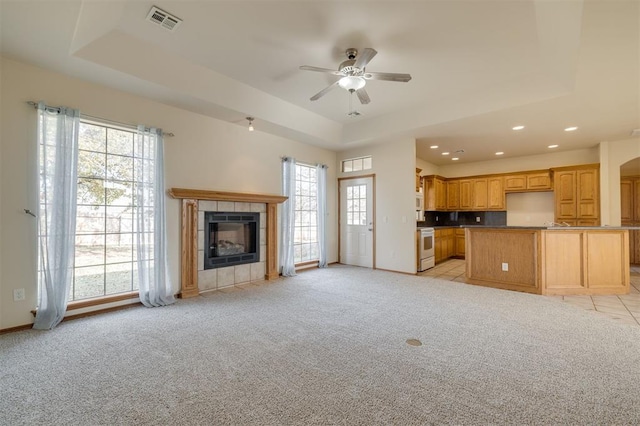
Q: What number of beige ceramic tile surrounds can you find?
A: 1